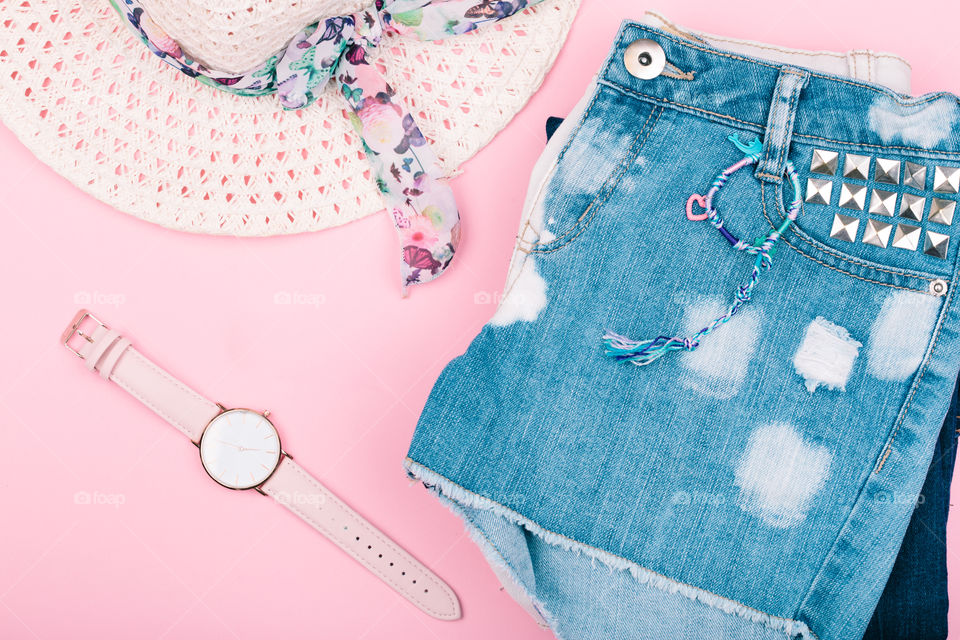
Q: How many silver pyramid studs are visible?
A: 14